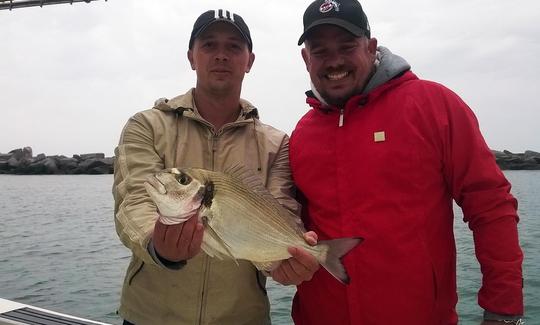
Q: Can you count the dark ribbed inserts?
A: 1